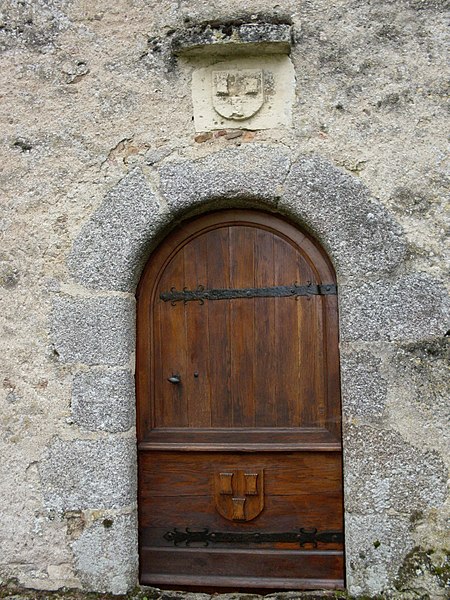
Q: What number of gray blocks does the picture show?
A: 11